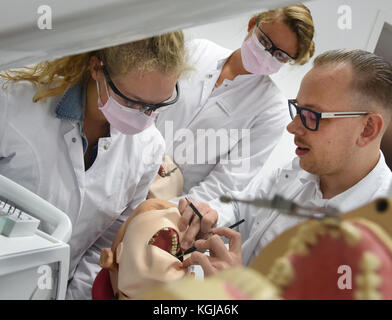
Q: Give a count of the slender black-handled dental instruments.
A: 2